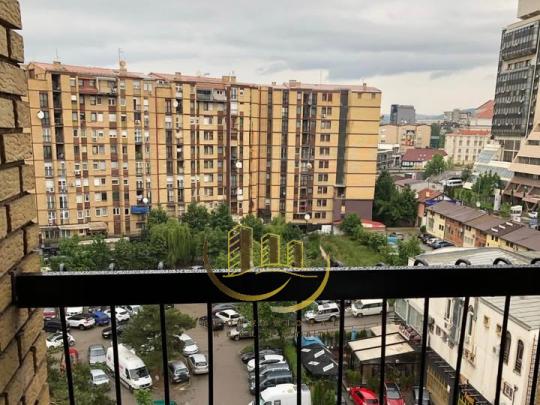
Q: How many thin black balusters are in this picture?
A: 12